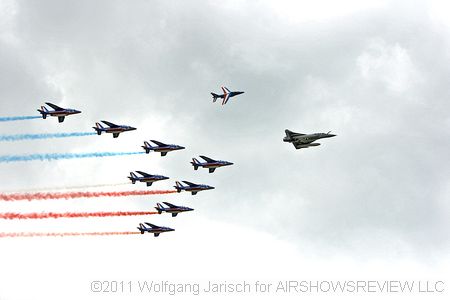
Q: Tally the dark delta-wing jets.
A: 1